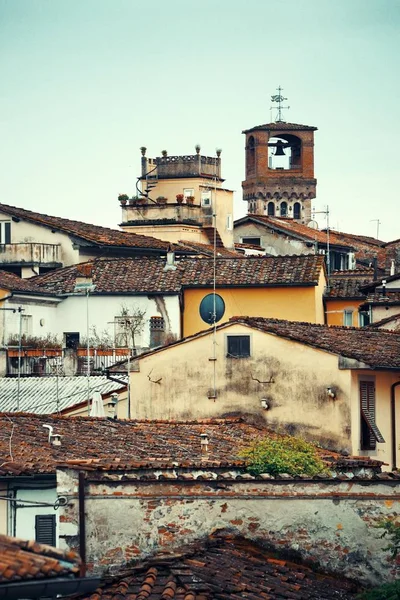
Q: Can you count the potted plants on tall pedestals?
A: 4